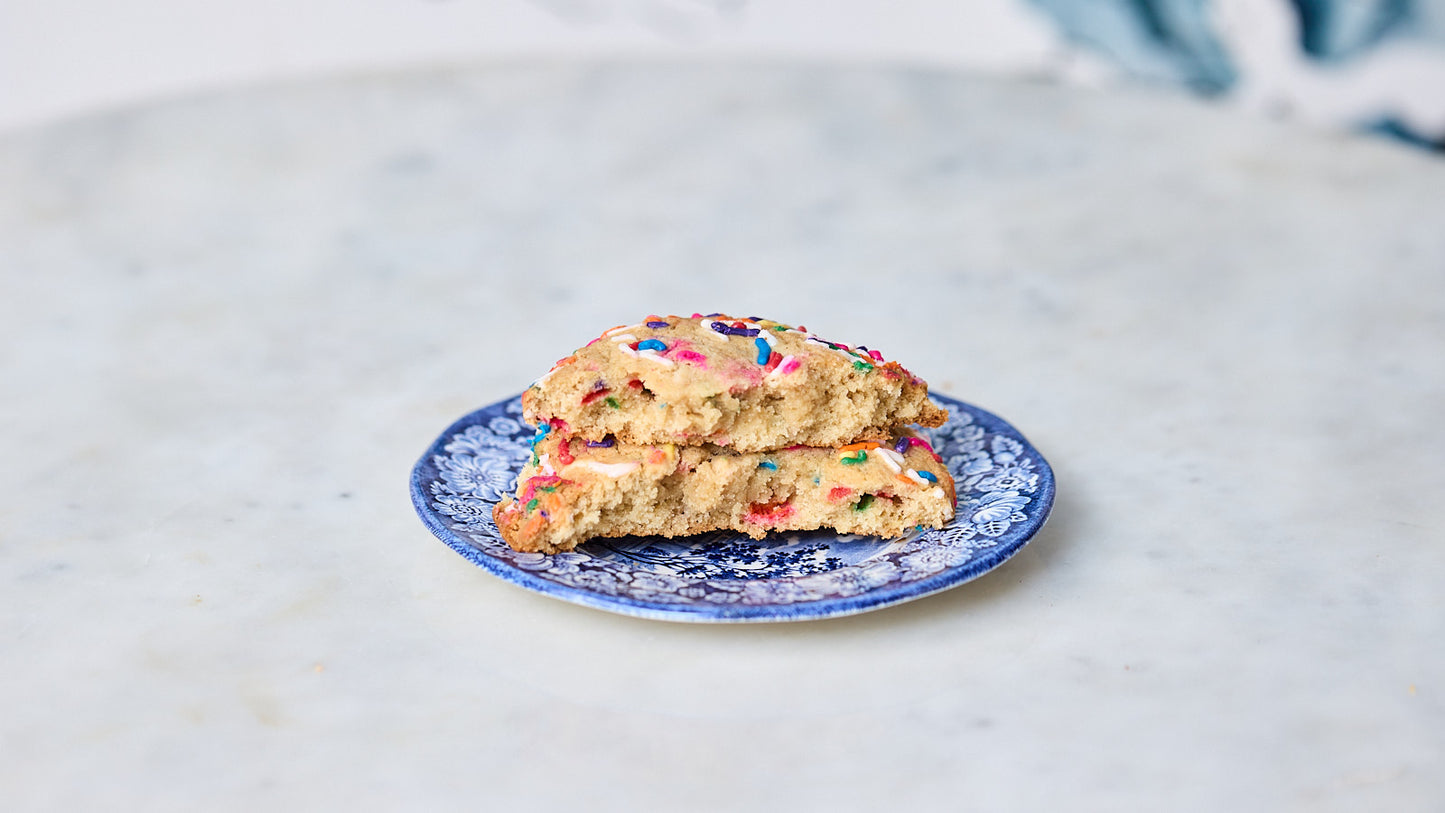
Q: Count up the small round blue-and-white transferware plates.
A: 1